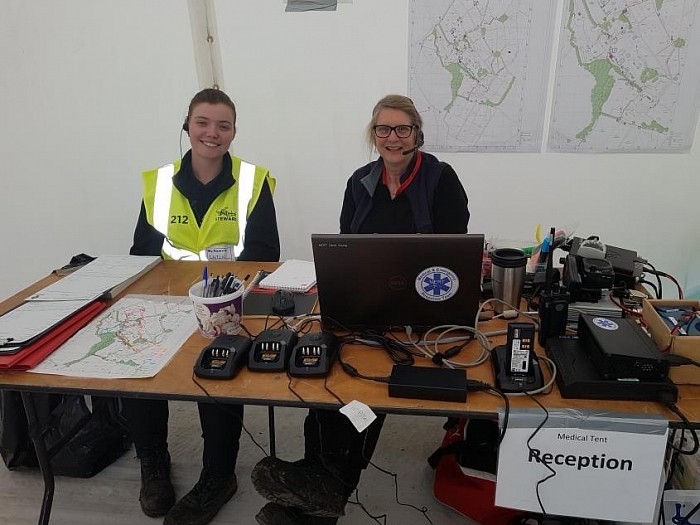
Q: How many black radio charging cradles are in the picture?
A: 4